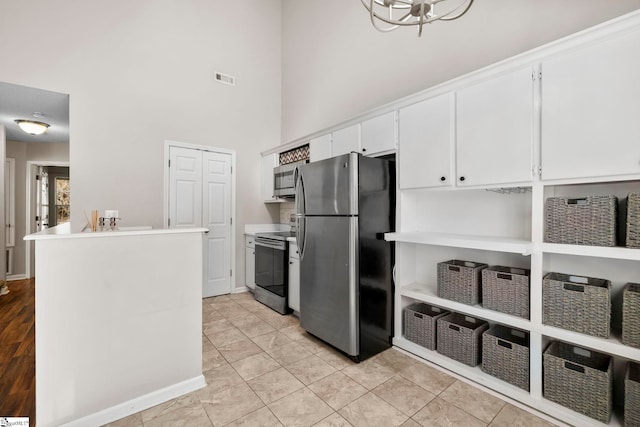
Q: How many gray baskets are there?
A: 11